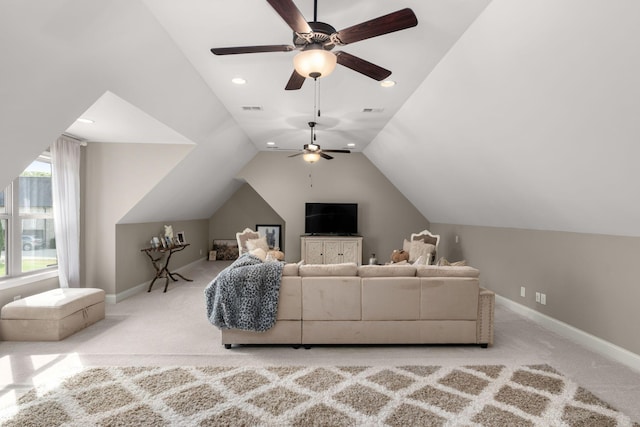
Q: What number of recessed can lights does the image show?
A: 5